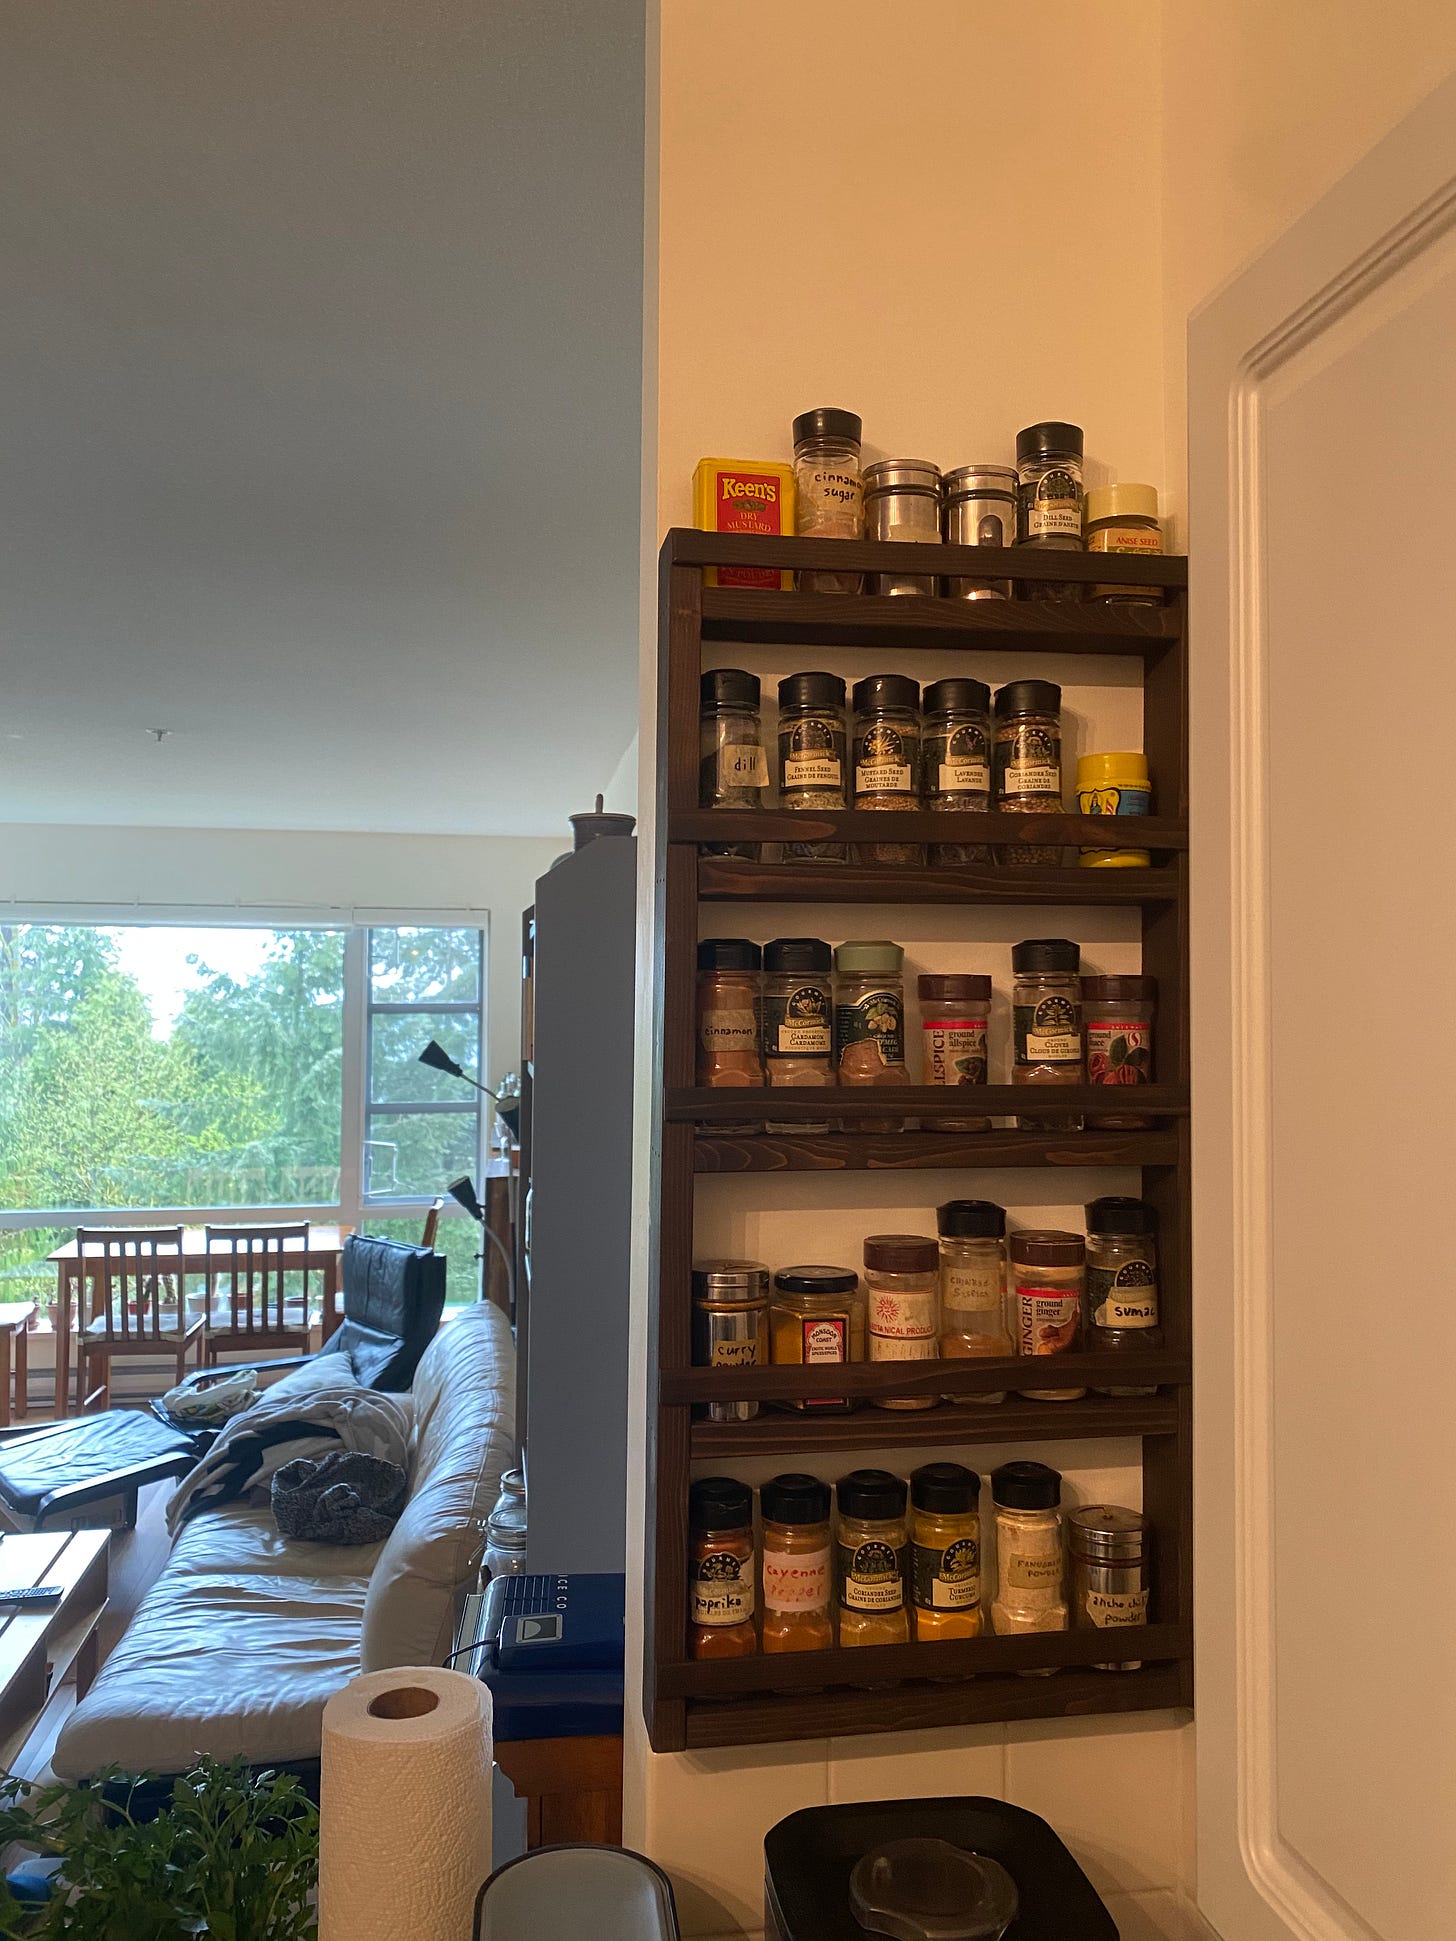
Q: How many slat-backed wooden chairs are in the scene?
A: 2